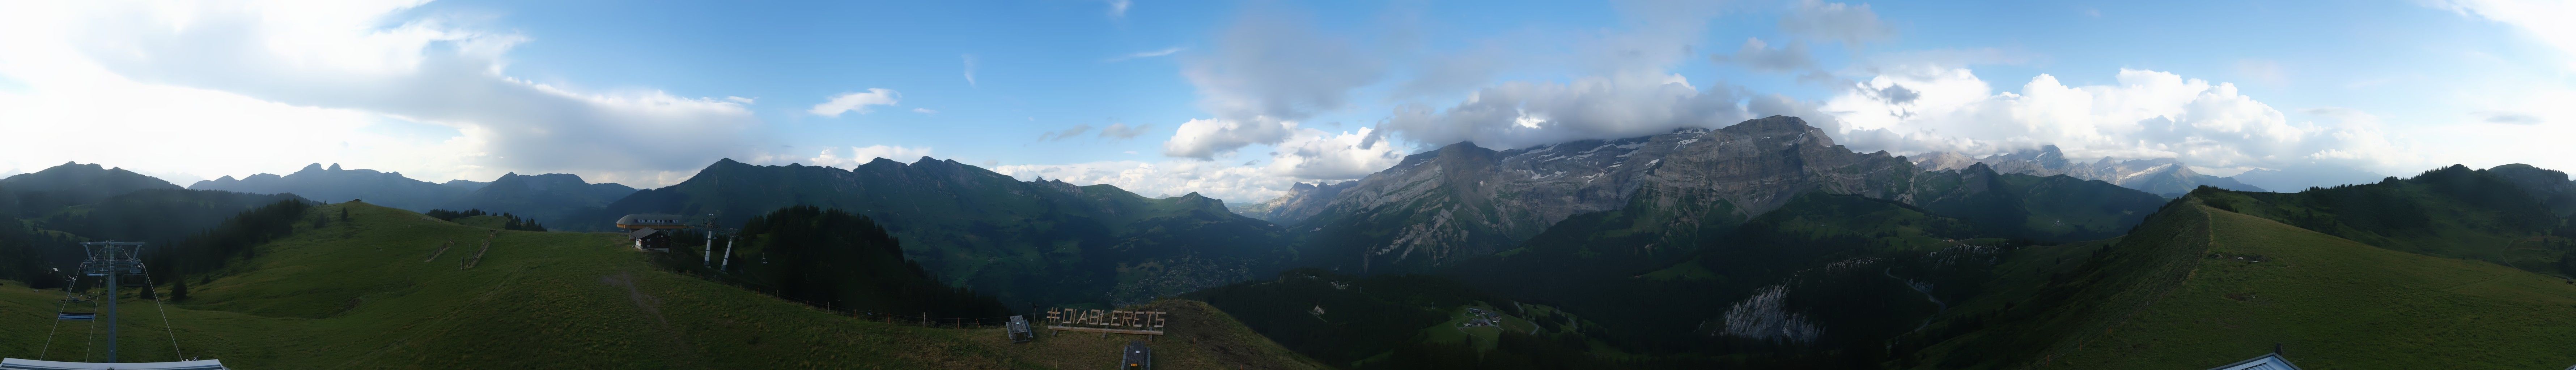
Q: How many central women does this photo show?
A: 0